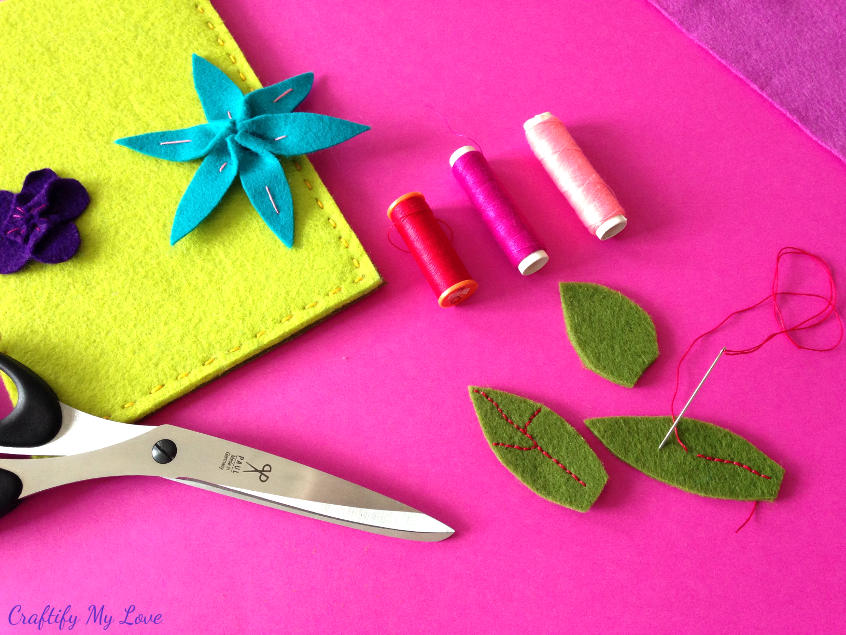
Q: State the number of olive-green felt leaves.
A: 3